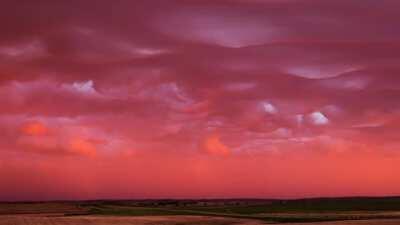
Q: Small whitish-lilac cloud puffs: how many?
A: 3